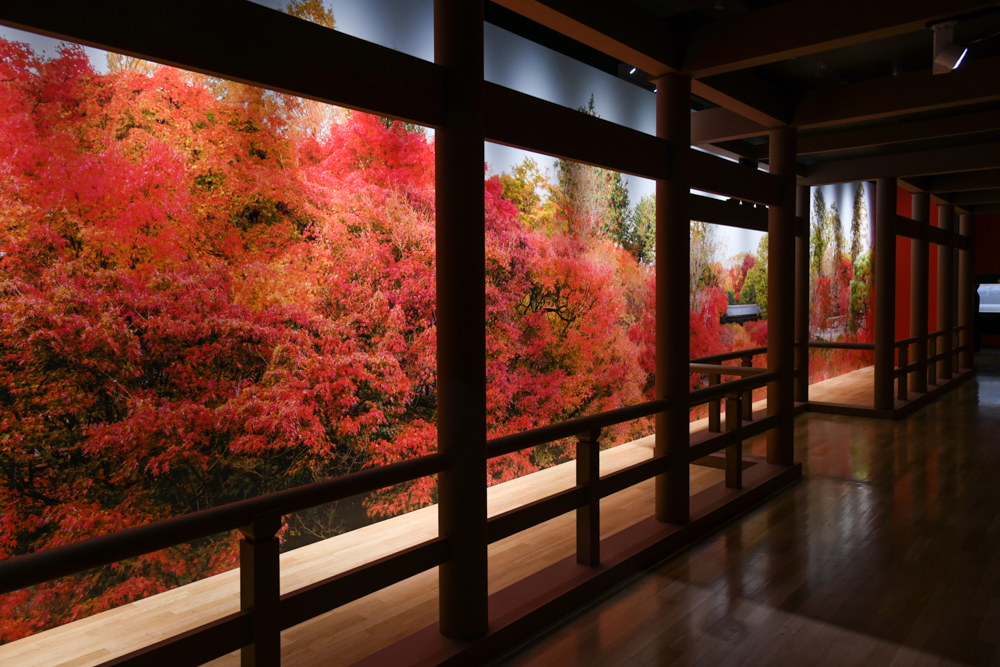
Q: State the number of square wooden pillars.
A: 8